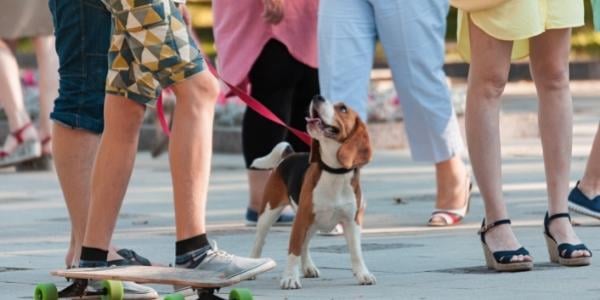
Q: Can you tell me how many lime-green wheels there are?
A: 4